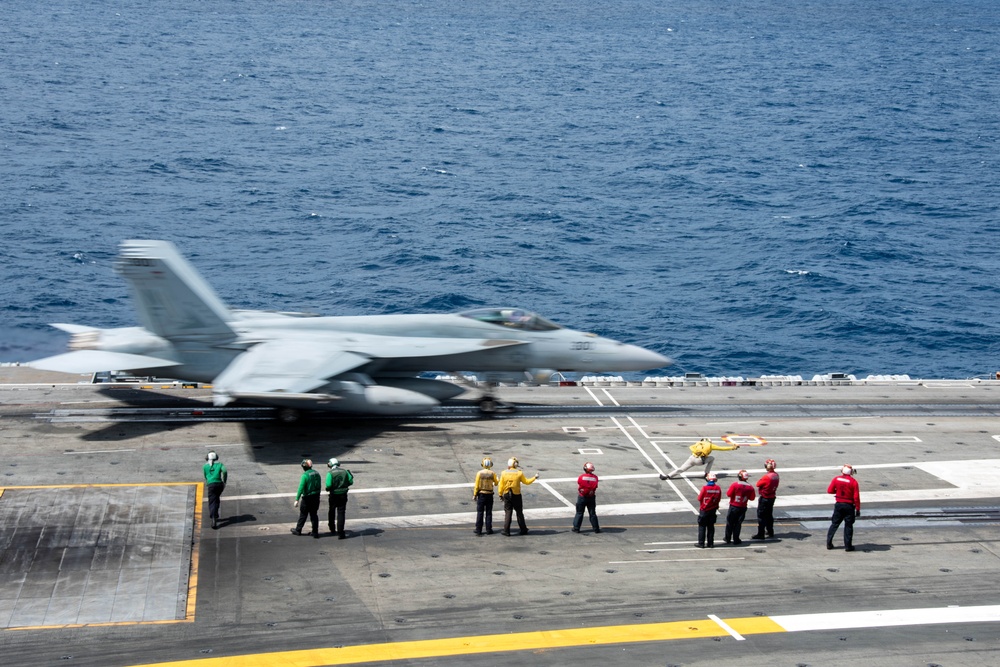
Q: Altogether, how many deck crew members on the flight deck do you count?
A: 11